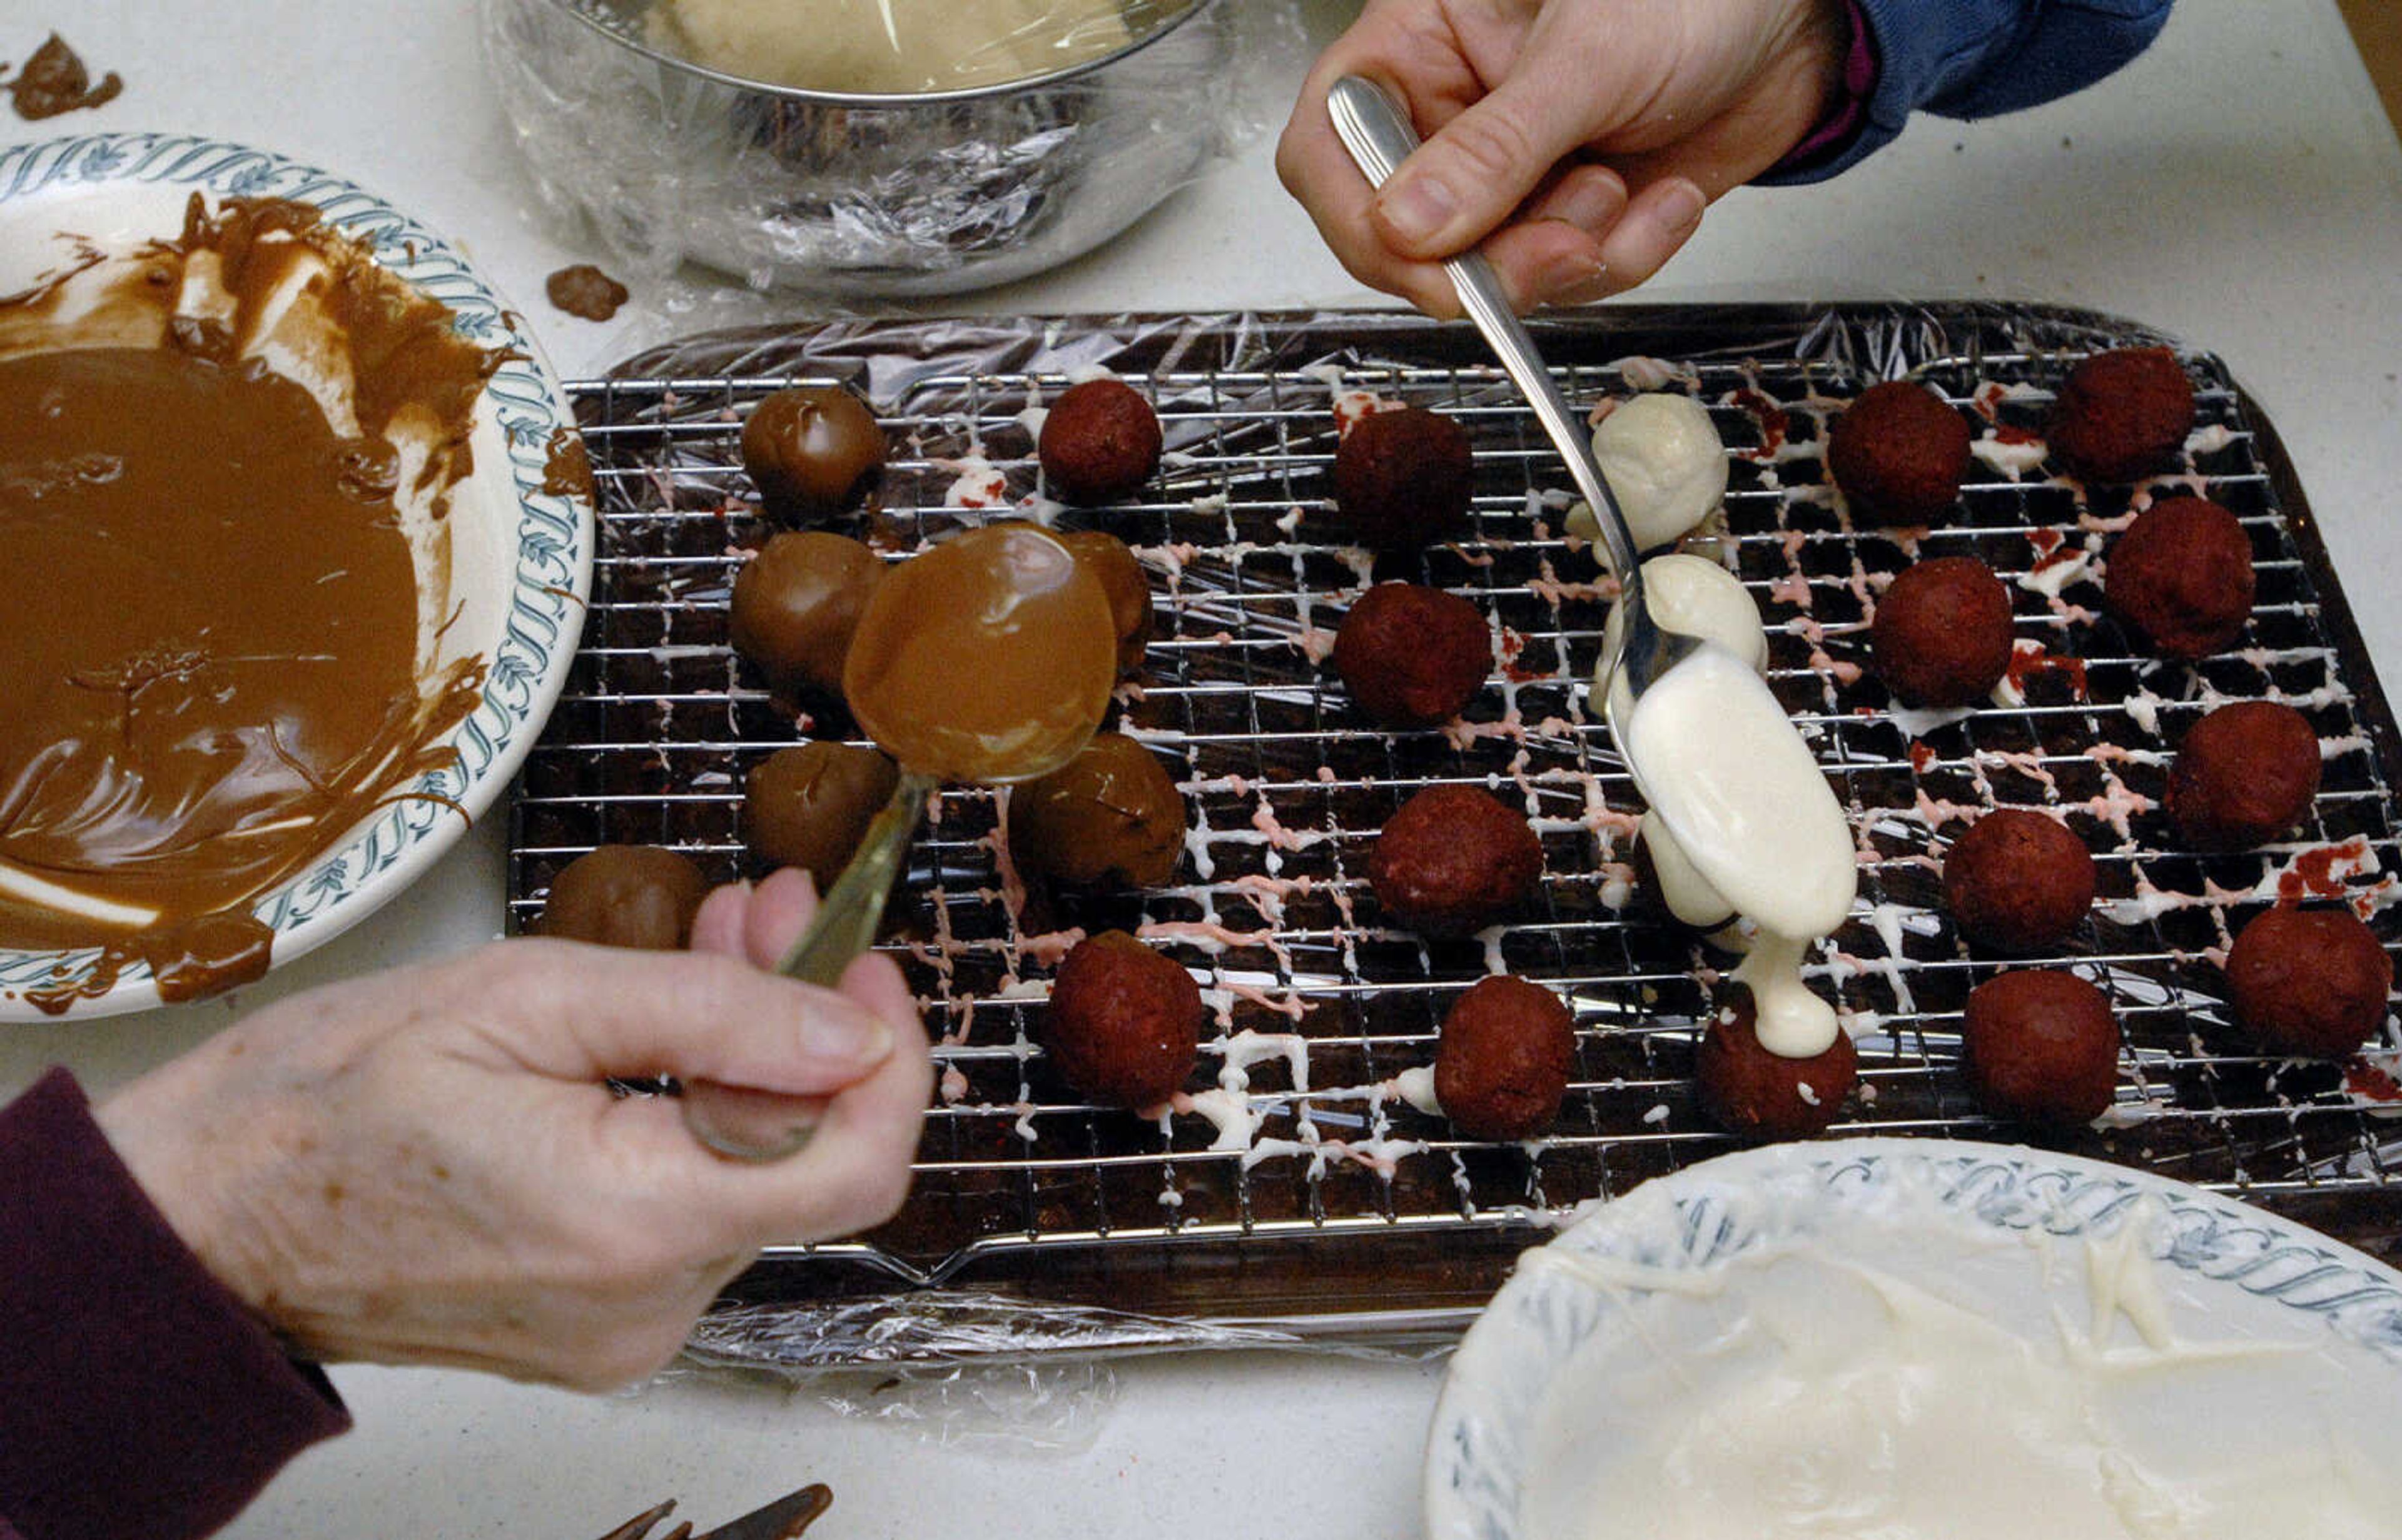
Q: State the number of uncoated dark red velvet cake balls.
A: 14